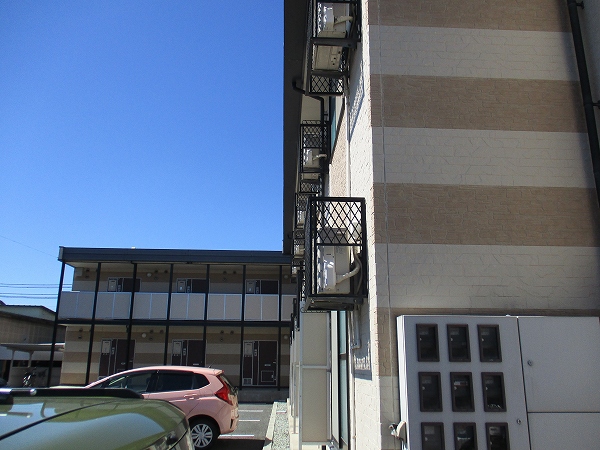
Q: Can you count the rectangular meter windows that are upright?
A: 9